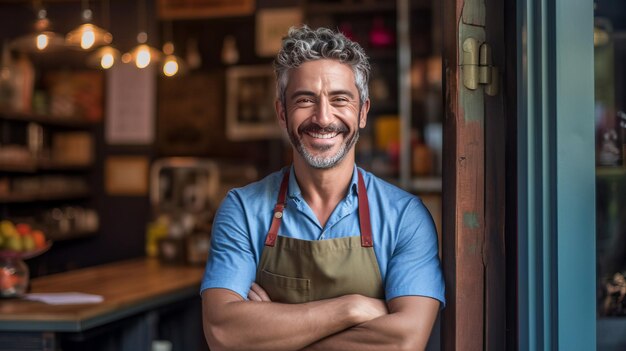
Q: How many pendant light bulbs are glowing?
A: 5